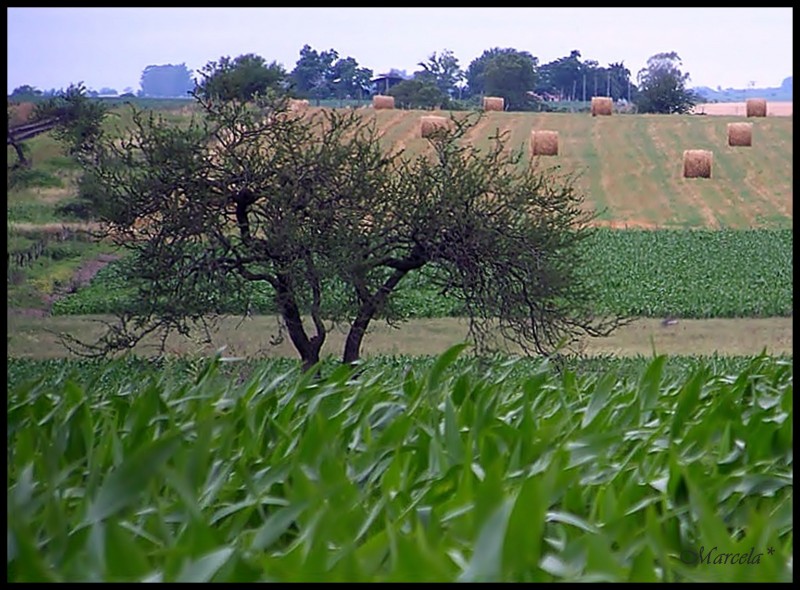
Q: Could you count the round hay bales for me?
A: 9